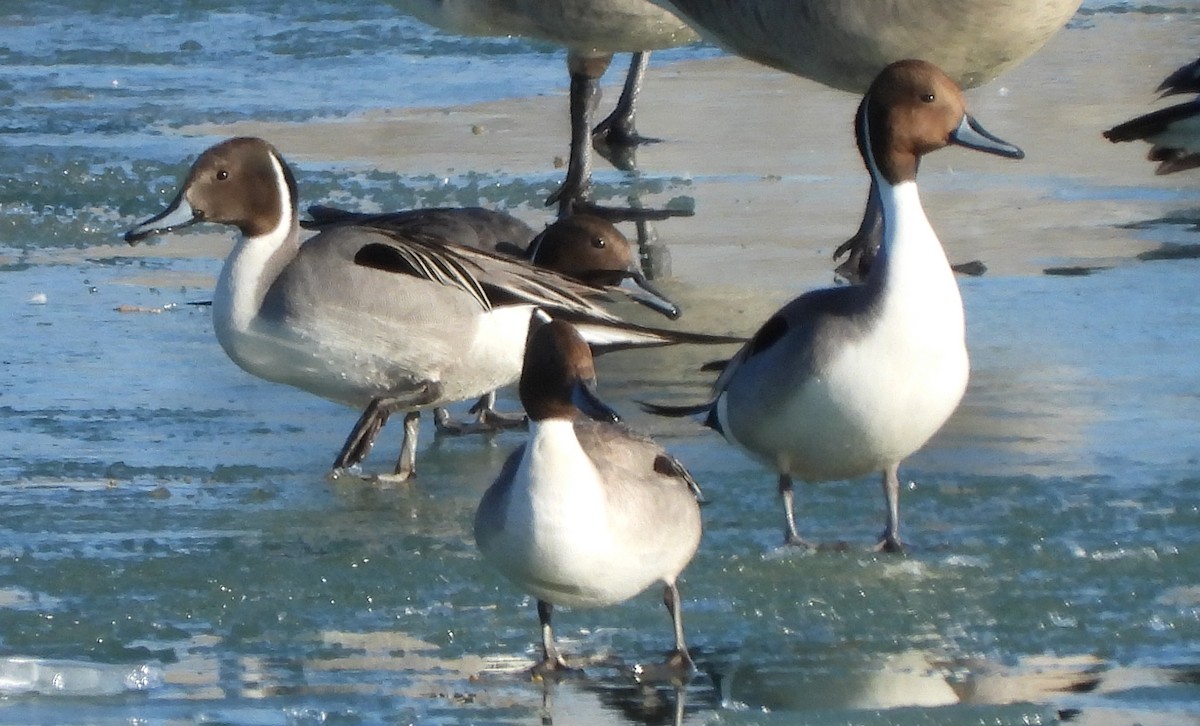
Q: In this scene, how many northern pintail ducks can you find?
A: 4